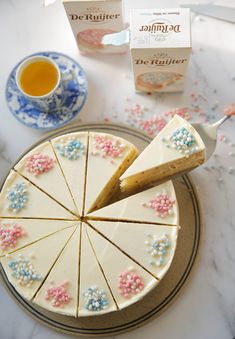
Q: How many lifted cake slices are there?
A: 1